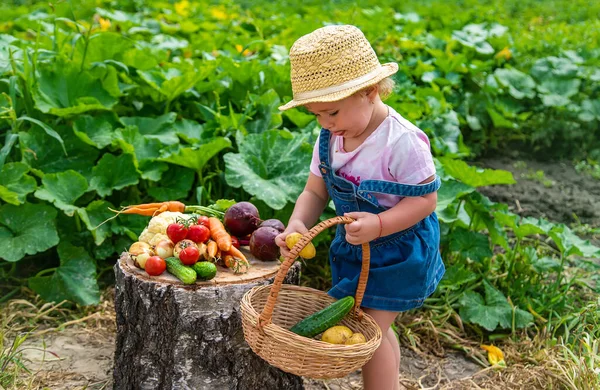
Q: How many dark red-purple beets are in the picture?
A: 3